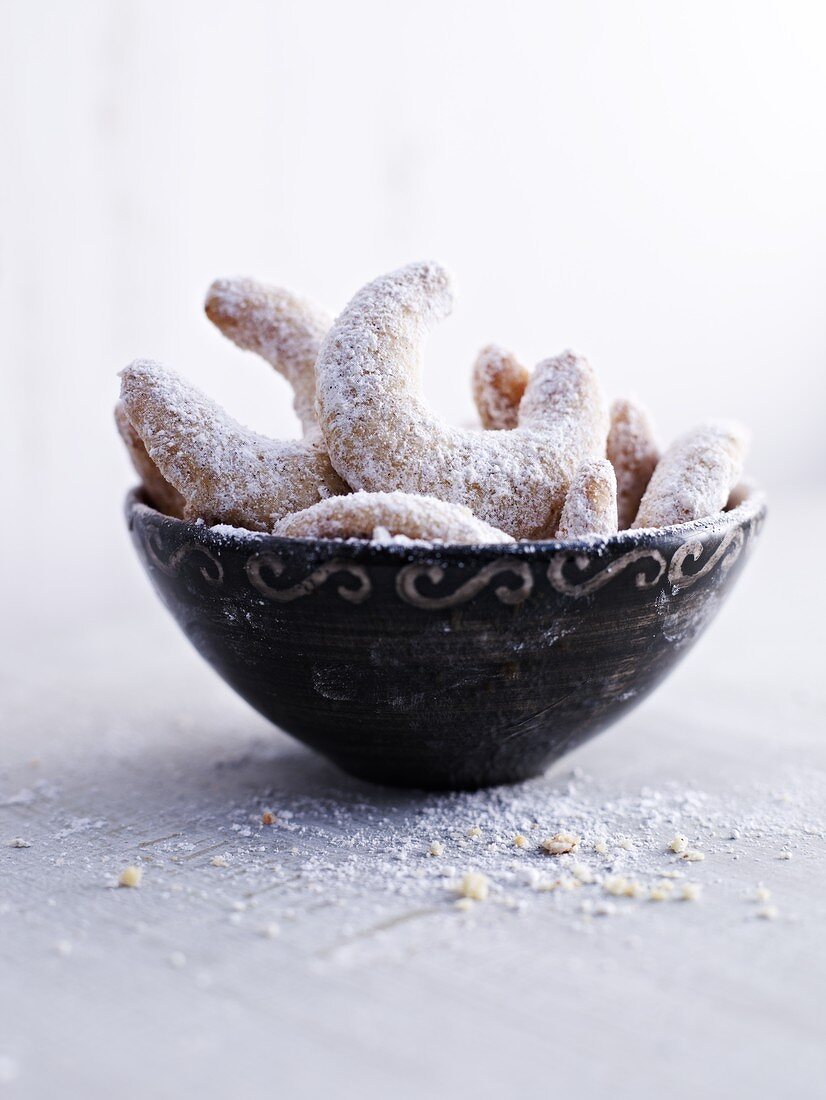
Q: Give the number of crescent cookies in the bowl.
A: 9